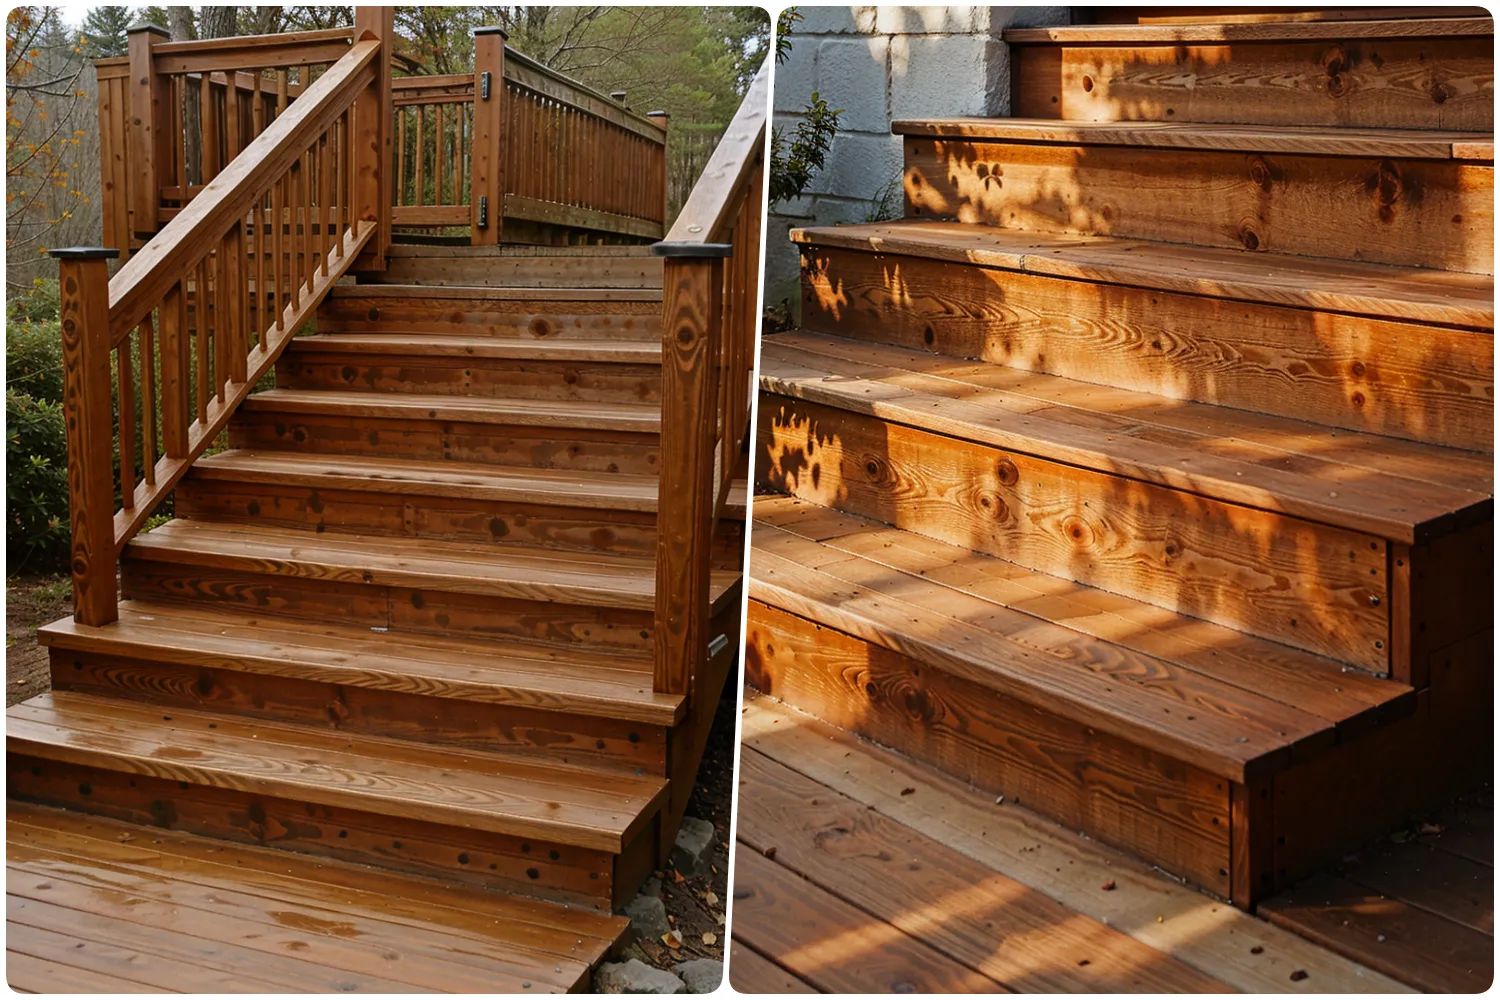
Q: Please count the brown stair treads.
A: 12